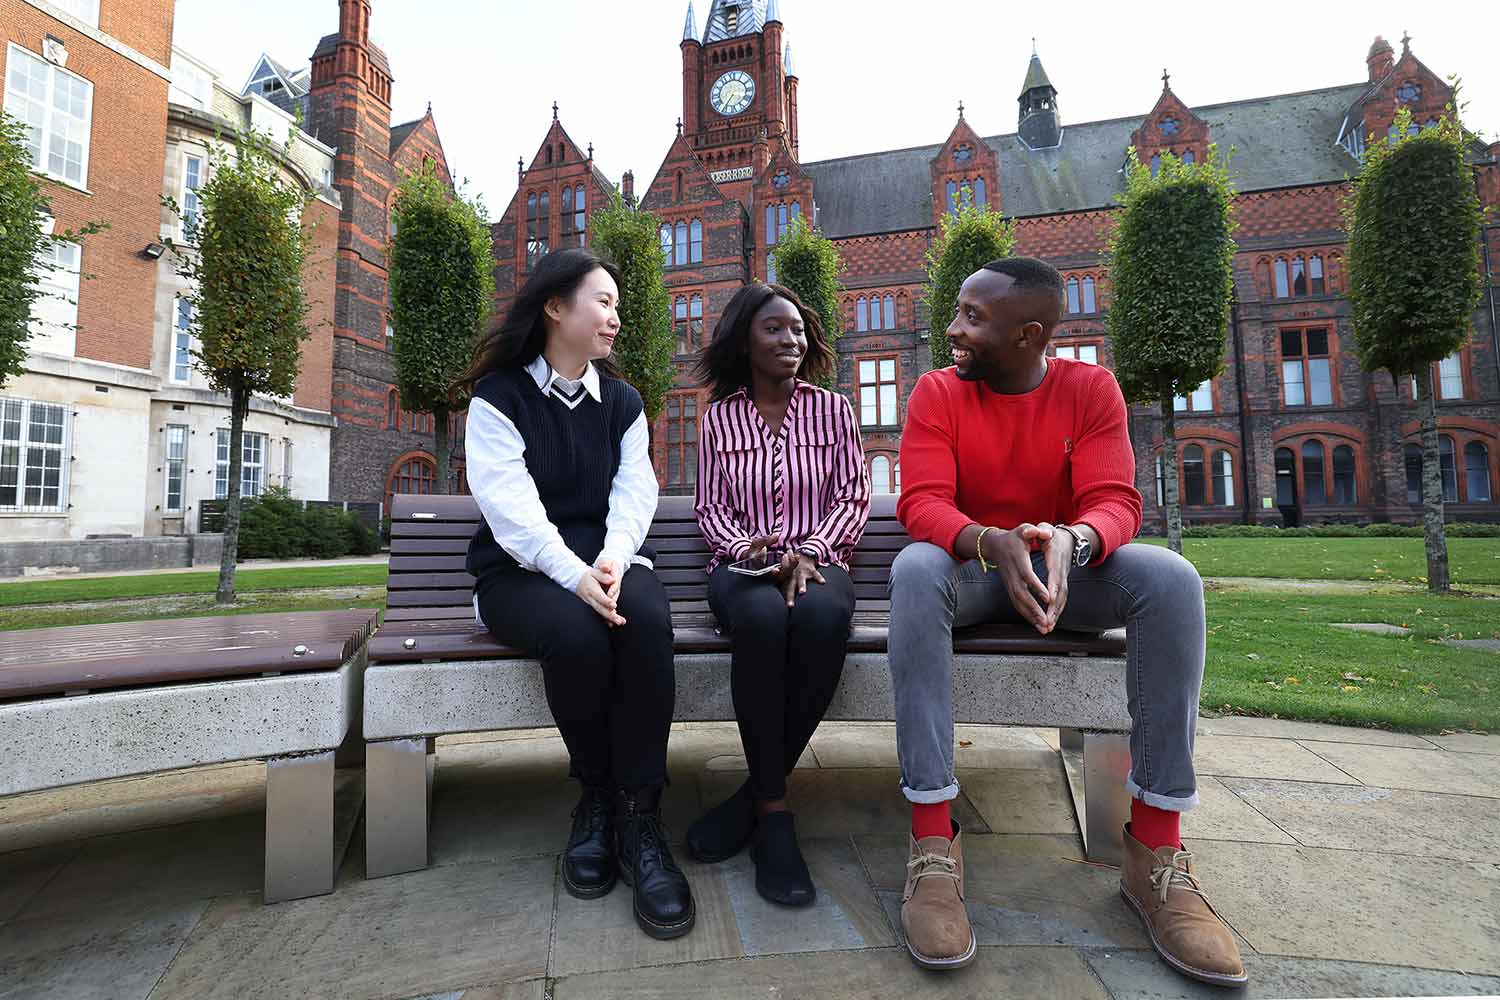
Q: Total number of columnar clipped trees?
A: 8